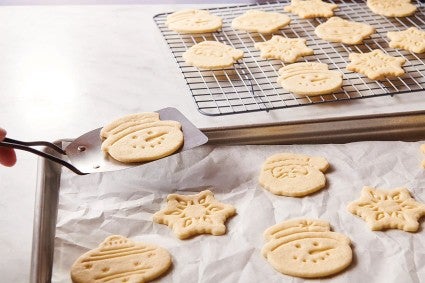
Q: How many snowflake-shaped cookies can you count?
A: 6